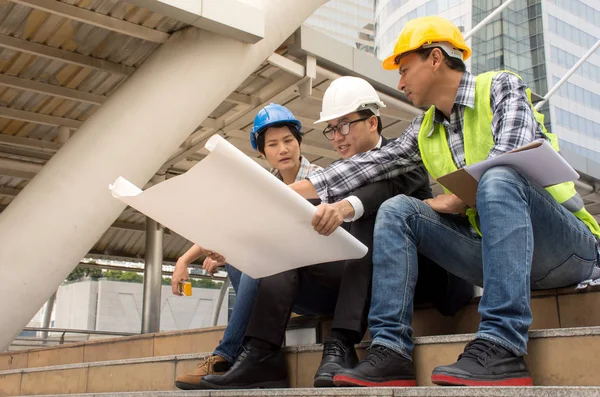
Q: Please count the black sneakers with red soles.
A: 2